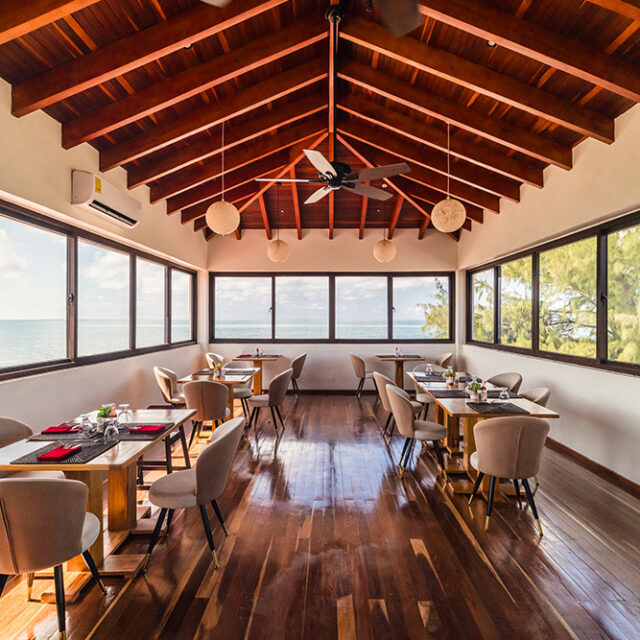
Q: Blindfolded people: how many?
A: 0